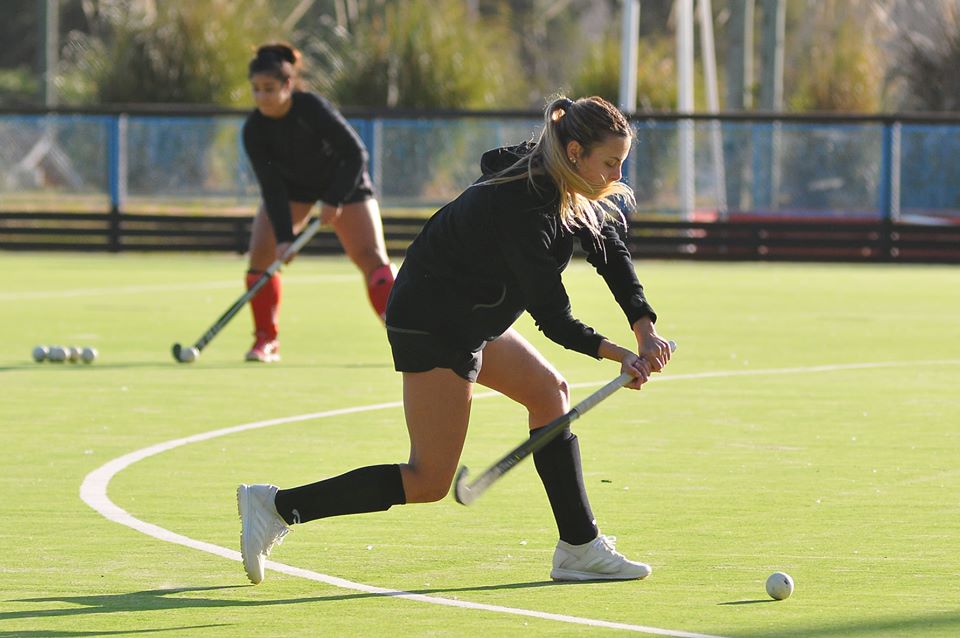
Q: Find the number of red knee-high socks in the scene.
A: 2